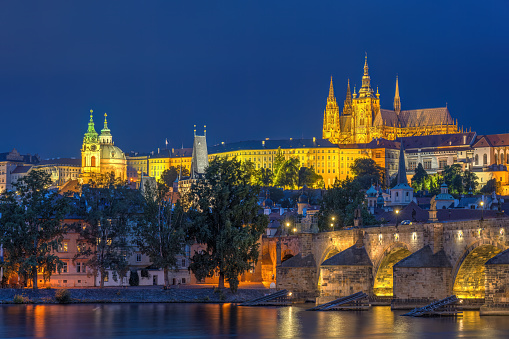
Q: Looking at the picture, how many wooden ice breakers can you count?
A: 3